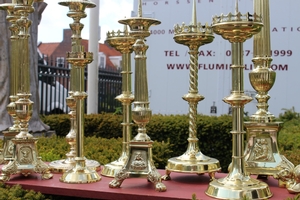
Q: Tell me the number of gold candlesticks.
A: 9